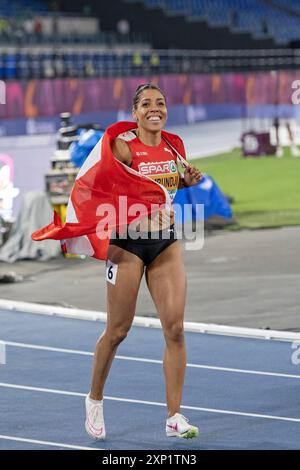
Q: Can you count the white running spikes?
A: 2